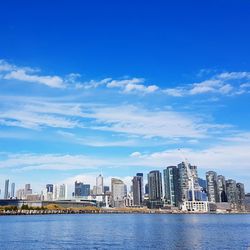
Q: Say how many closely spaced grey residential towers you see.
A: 4